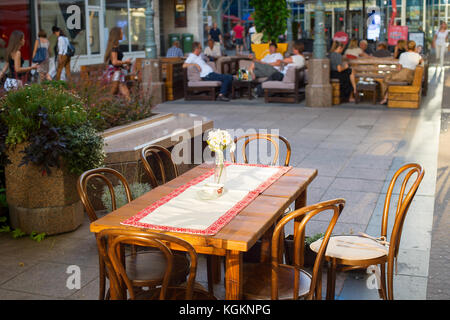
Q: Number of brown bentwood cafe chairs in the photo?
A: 6